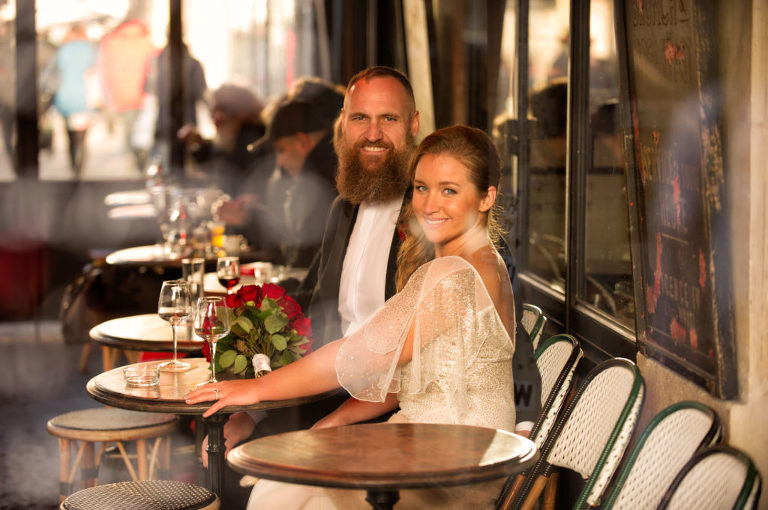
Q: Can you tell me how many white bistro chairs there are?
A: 5